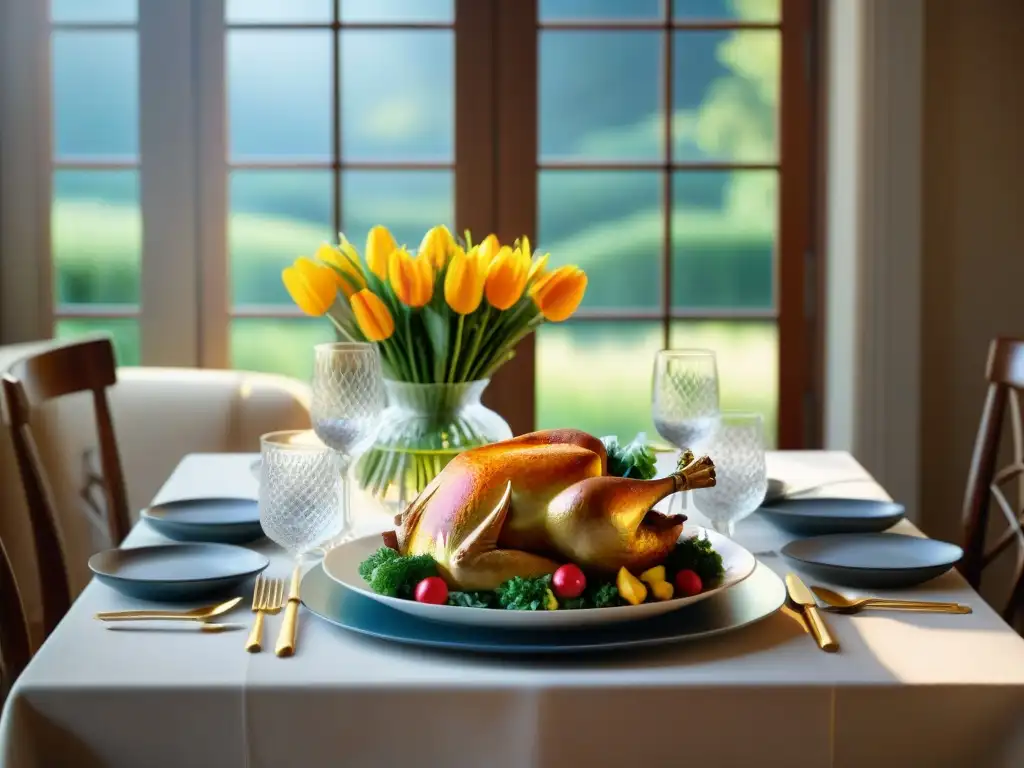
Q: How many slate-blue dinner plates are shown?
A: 4